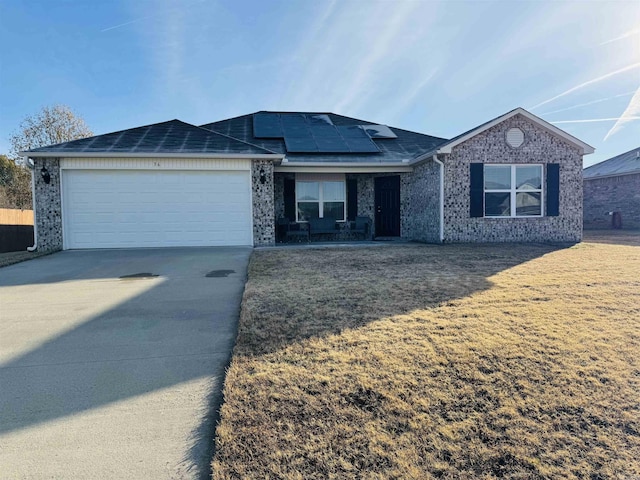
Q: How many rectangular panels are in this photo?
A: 11